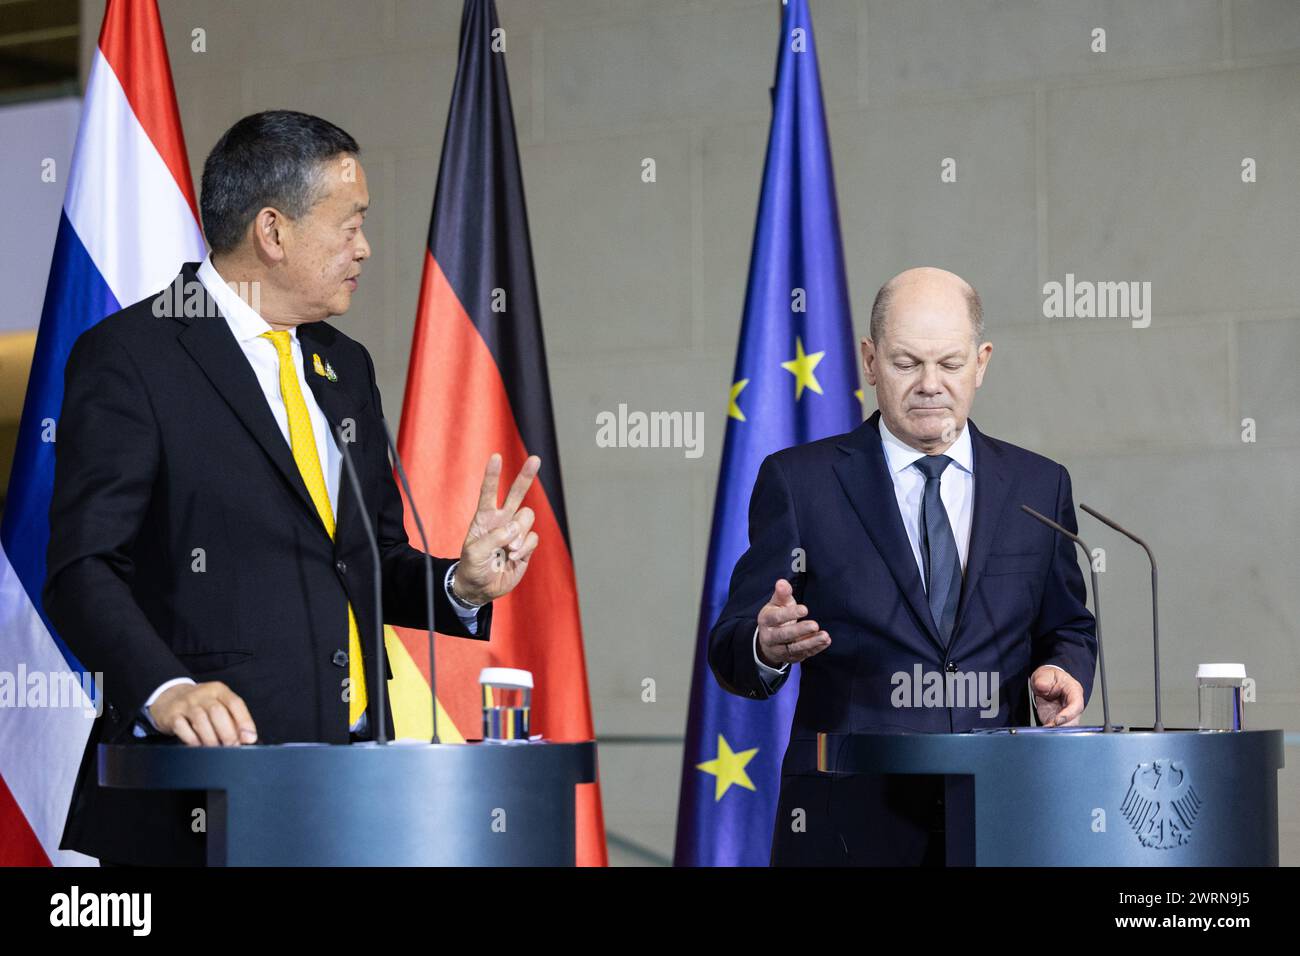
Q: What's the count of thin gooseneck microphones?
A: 4